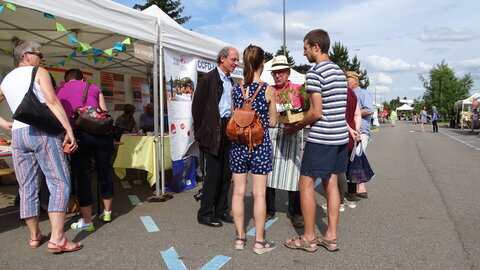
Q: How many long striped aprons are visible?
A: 1